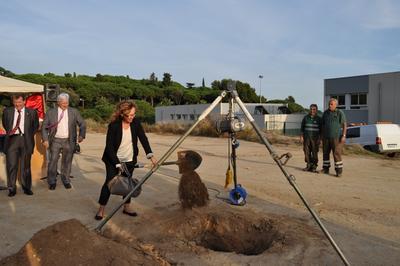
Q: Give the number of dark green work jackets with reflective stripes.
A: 1